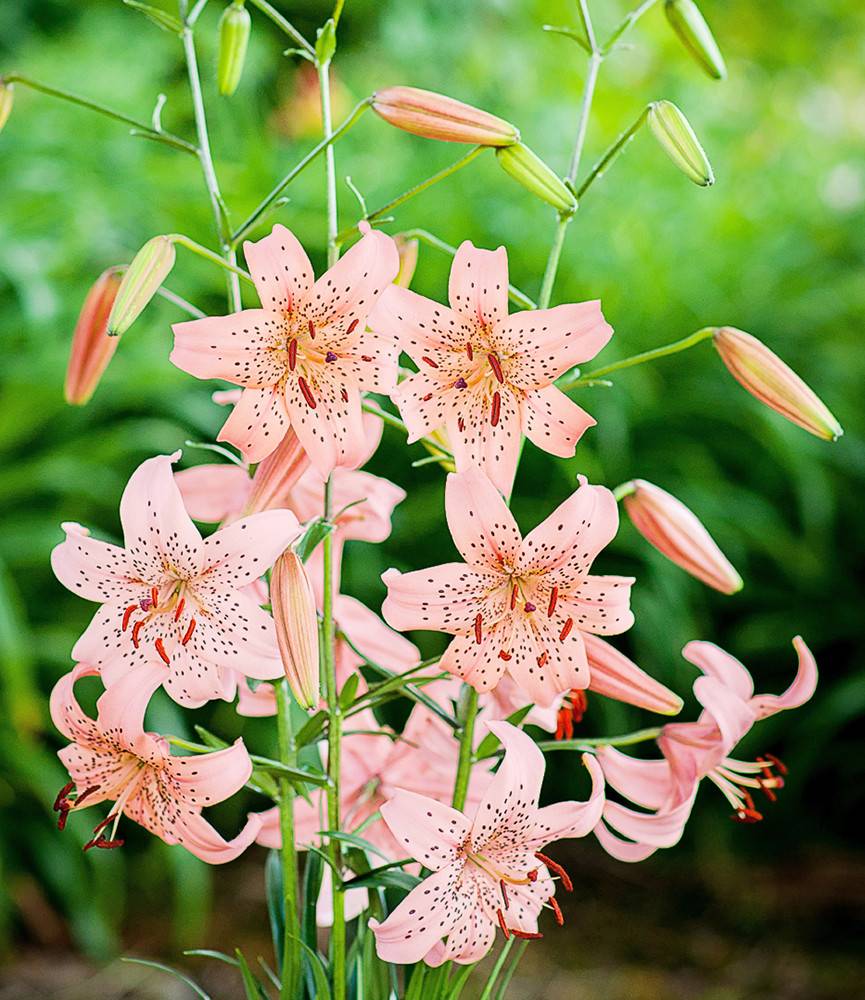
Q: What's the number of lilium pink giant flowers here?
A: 7